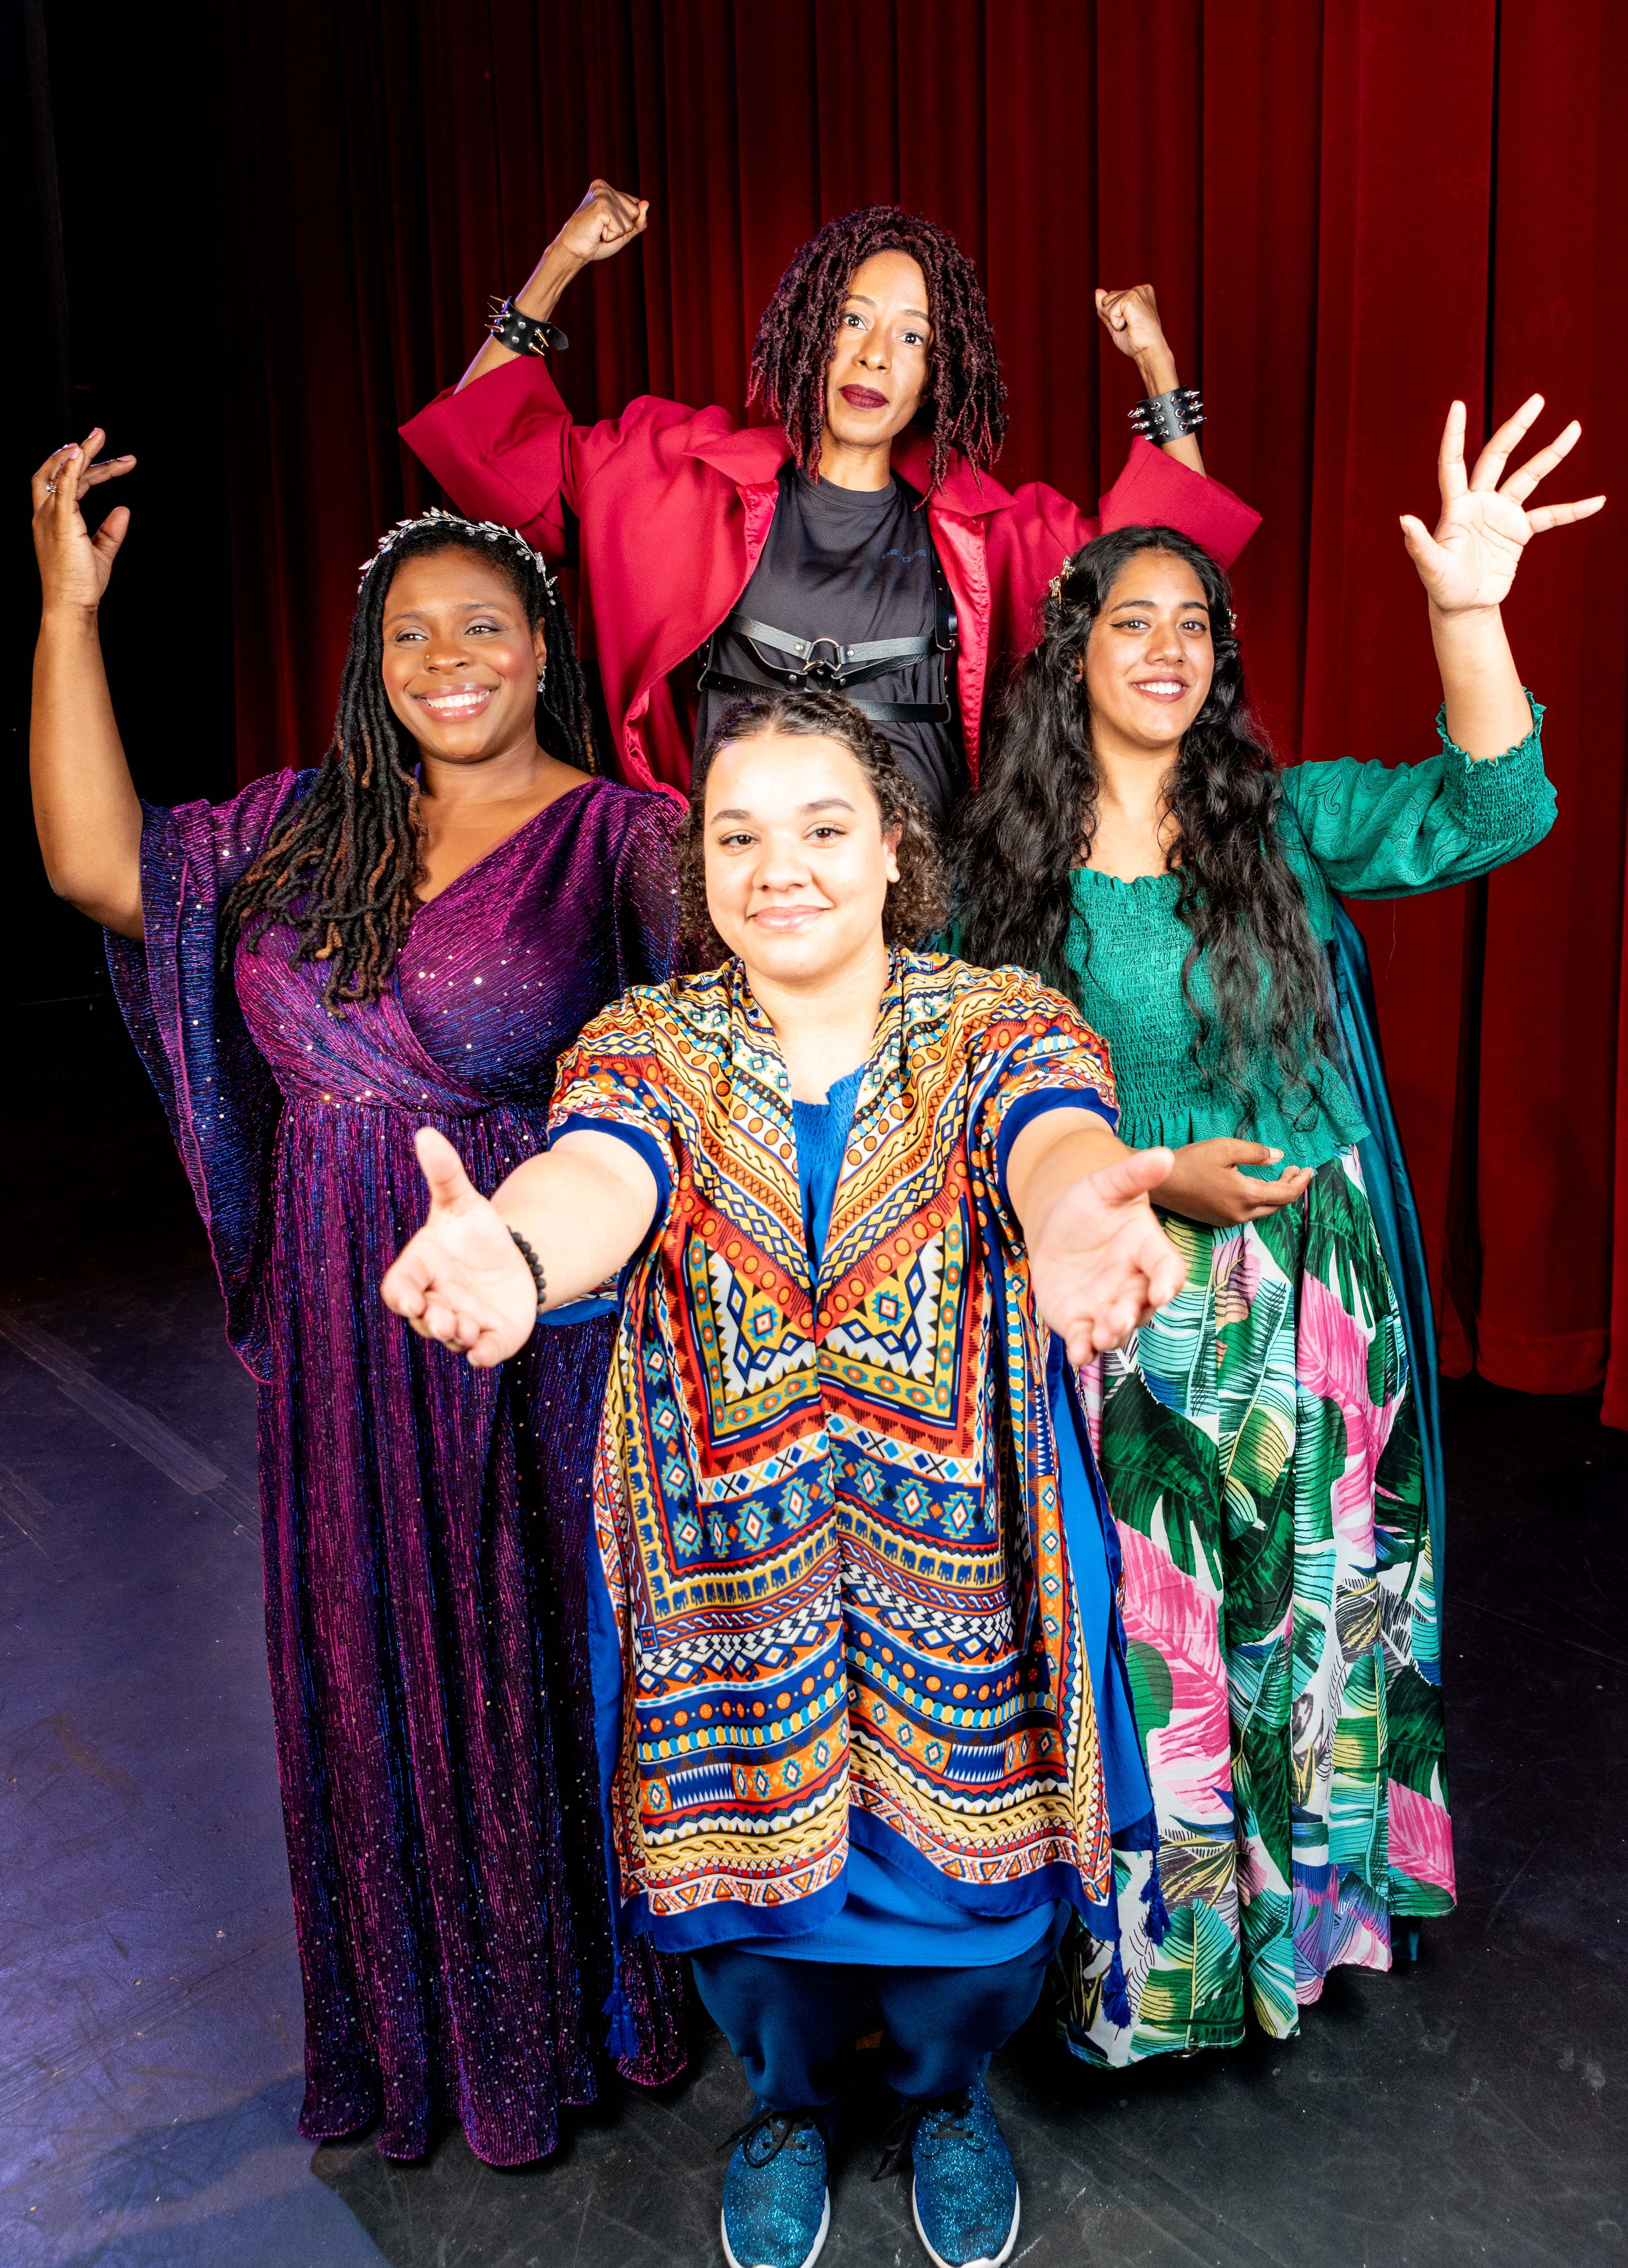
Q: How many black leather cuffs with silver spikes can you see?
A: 2